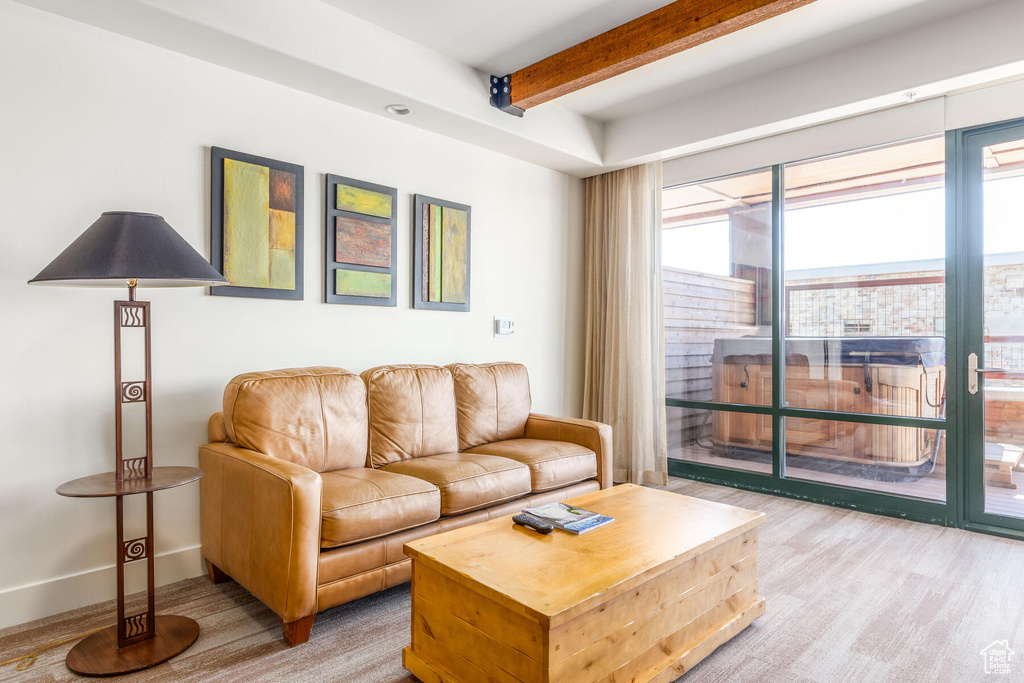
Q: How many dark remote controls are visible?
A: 1